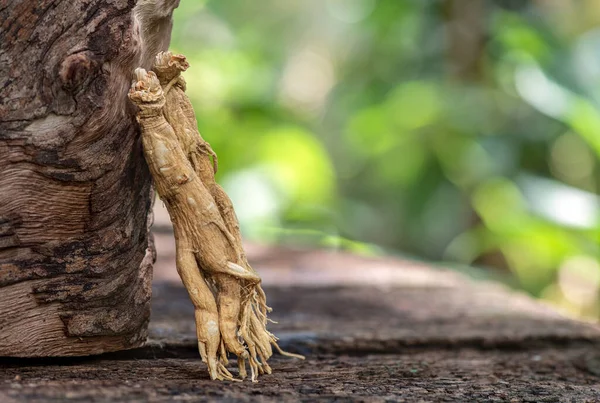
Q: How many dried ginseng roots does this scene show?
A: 2